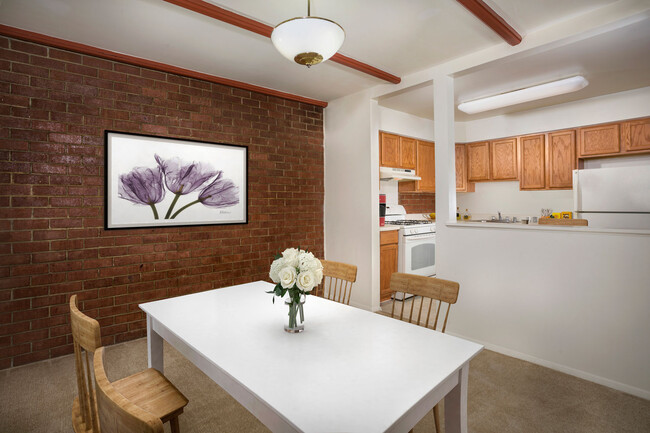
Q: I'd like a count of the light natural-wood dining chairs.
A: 4